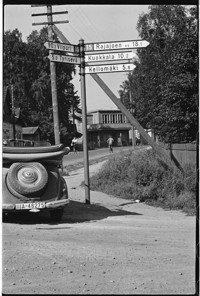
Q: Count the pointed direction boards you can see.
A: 5